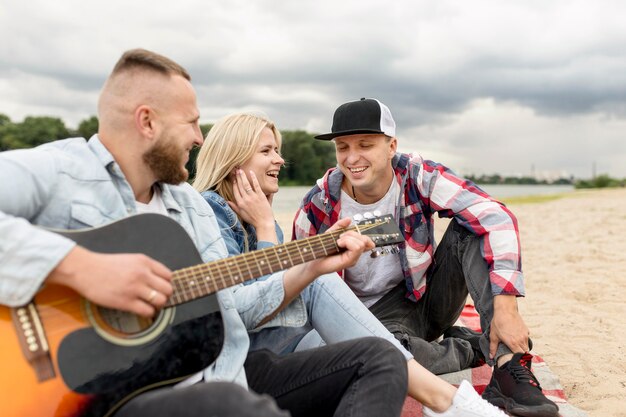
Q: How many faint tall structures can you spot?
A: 2